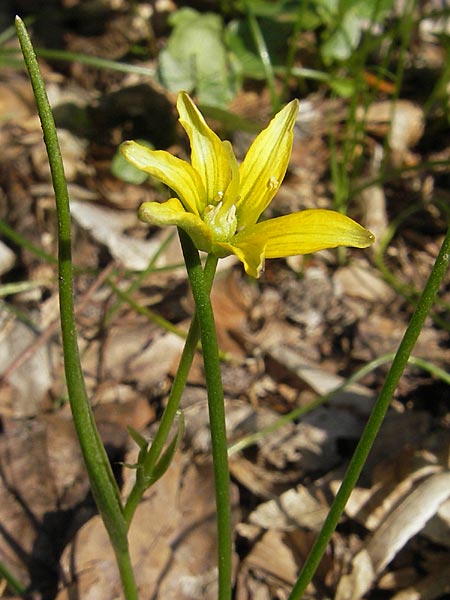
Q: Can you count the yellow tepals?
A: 6